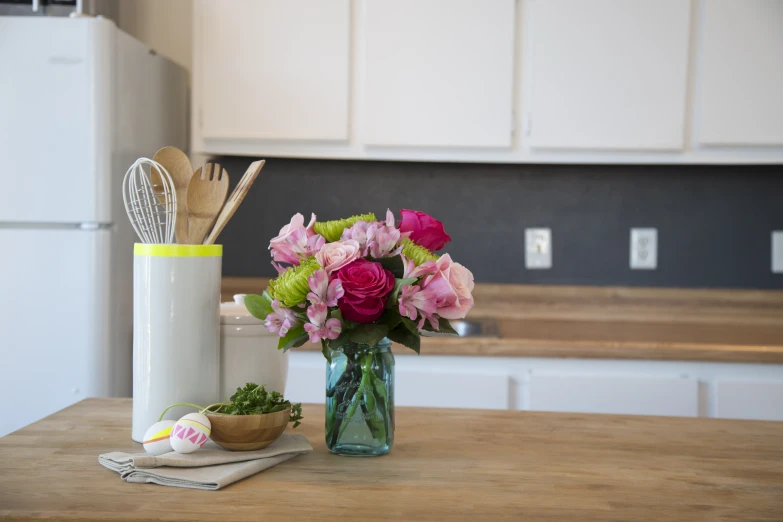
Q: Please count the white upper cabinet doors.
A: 4